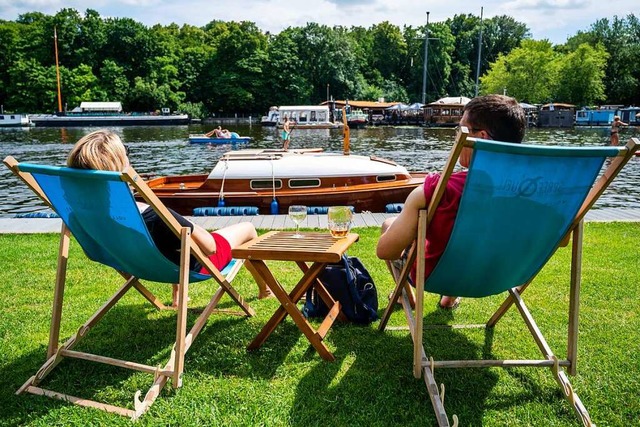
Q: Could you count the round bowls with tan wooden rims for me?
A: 0